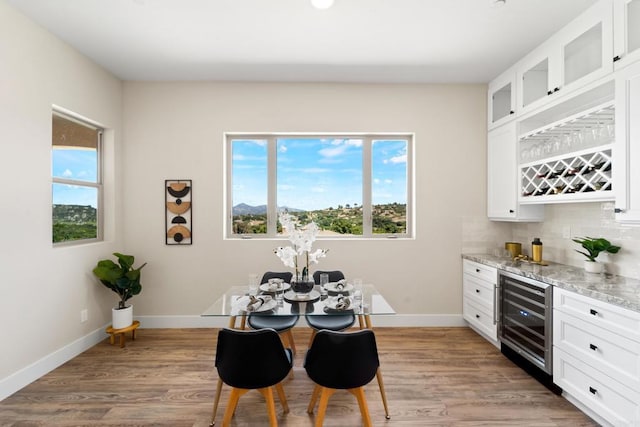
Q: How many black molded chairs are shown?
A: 4